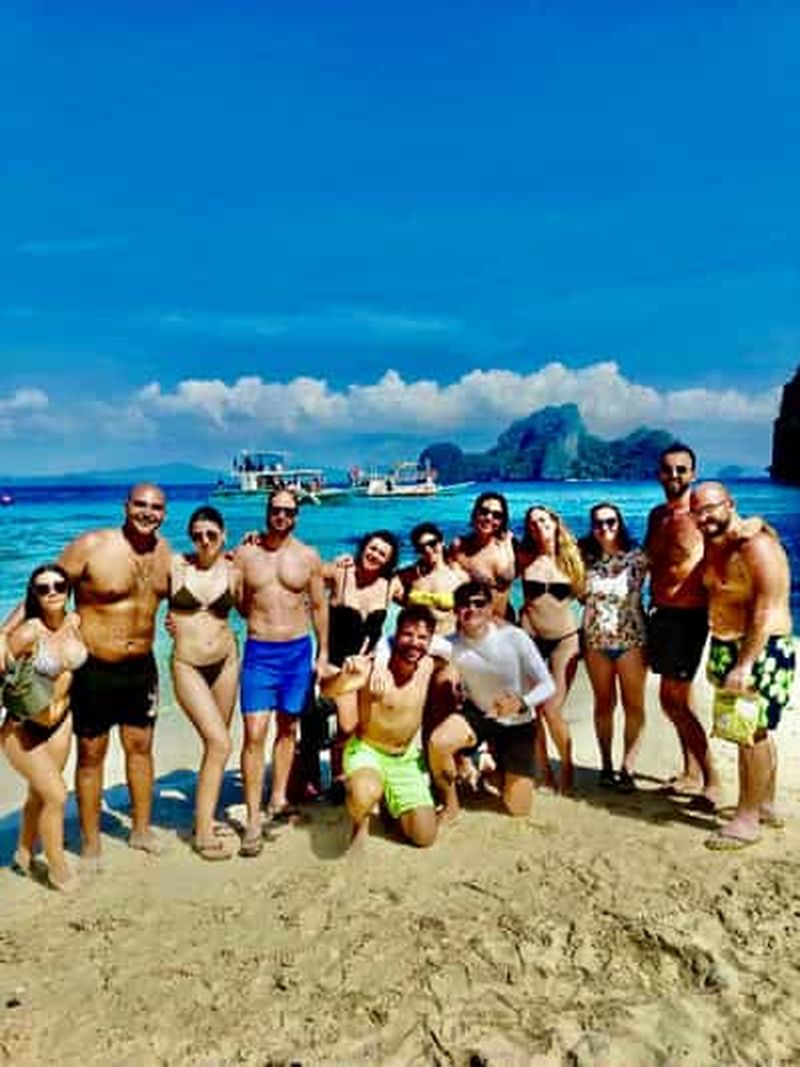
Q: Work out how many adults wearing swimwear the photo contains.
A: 13